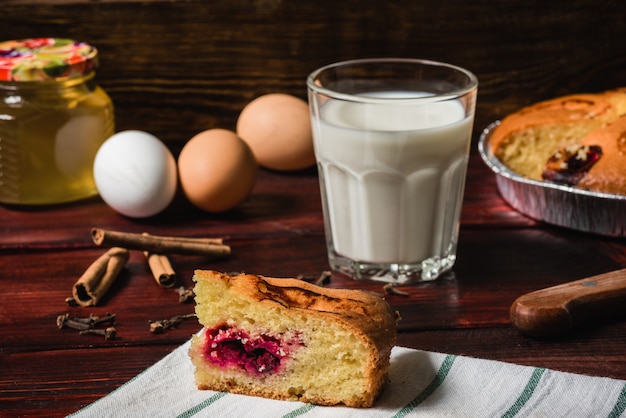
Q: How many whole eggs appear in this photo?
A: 3